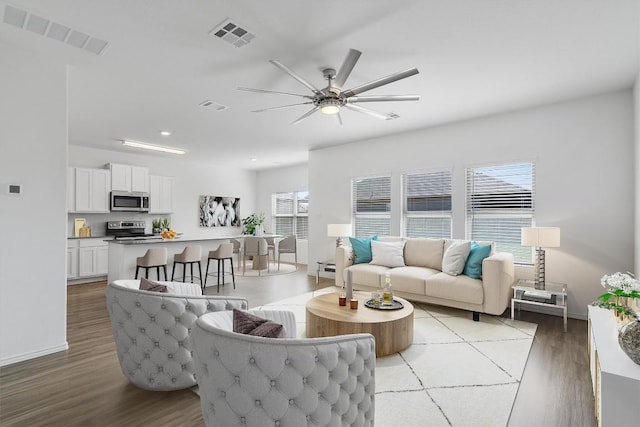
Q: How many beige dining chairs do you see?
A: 4